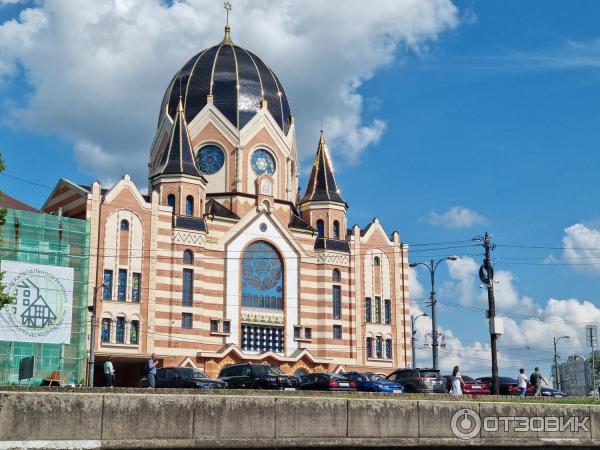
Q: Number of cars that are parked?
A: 8